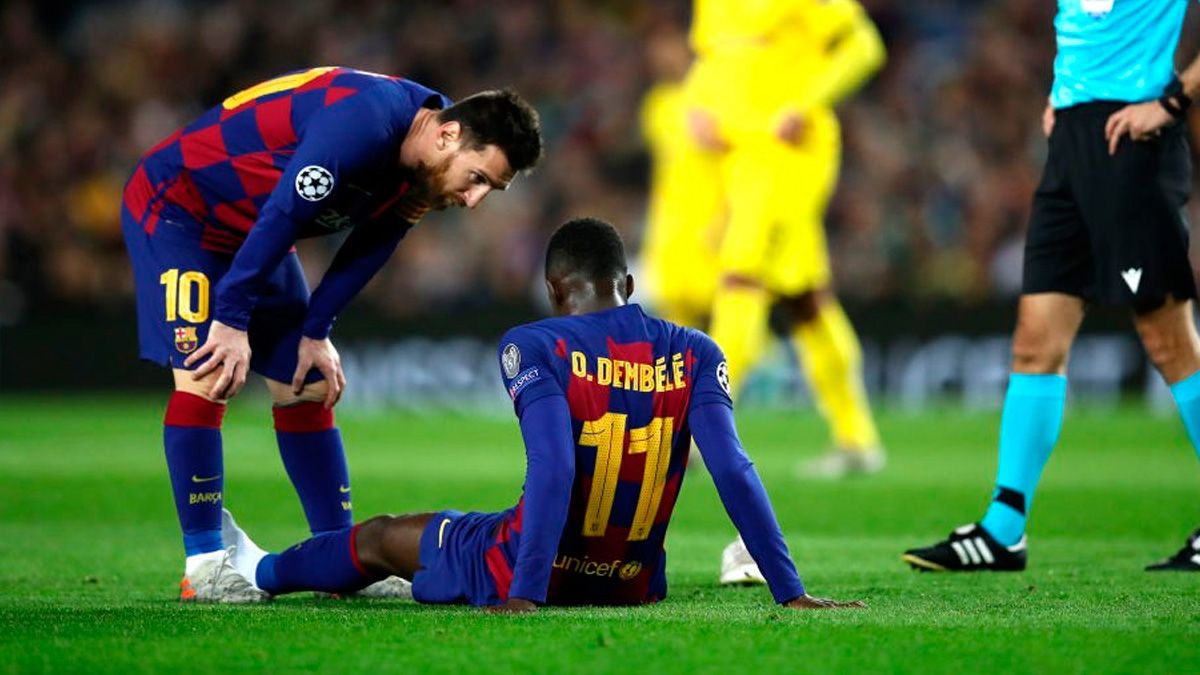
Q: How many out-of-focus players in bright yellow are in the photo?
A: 2